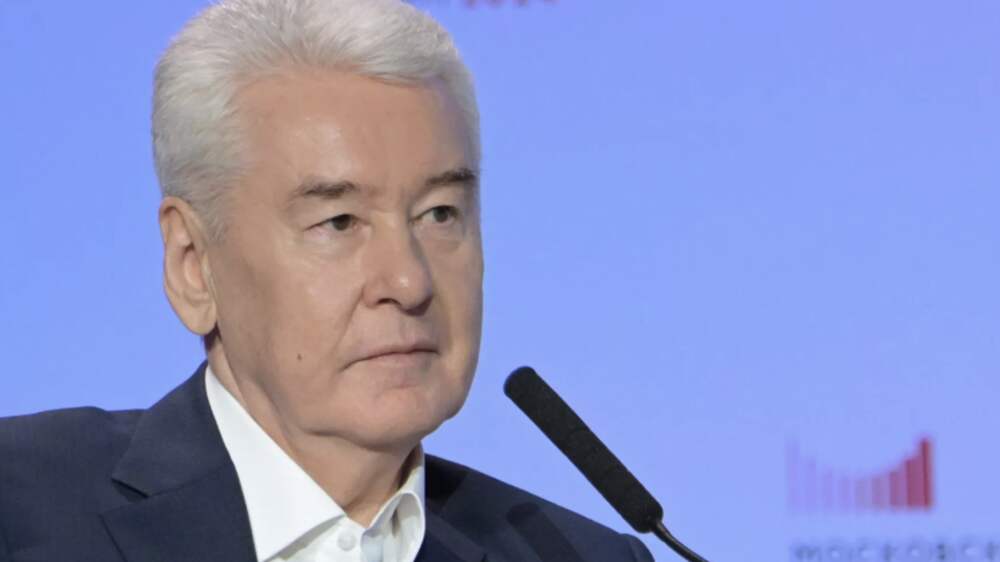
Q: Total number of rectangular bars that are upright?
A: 9